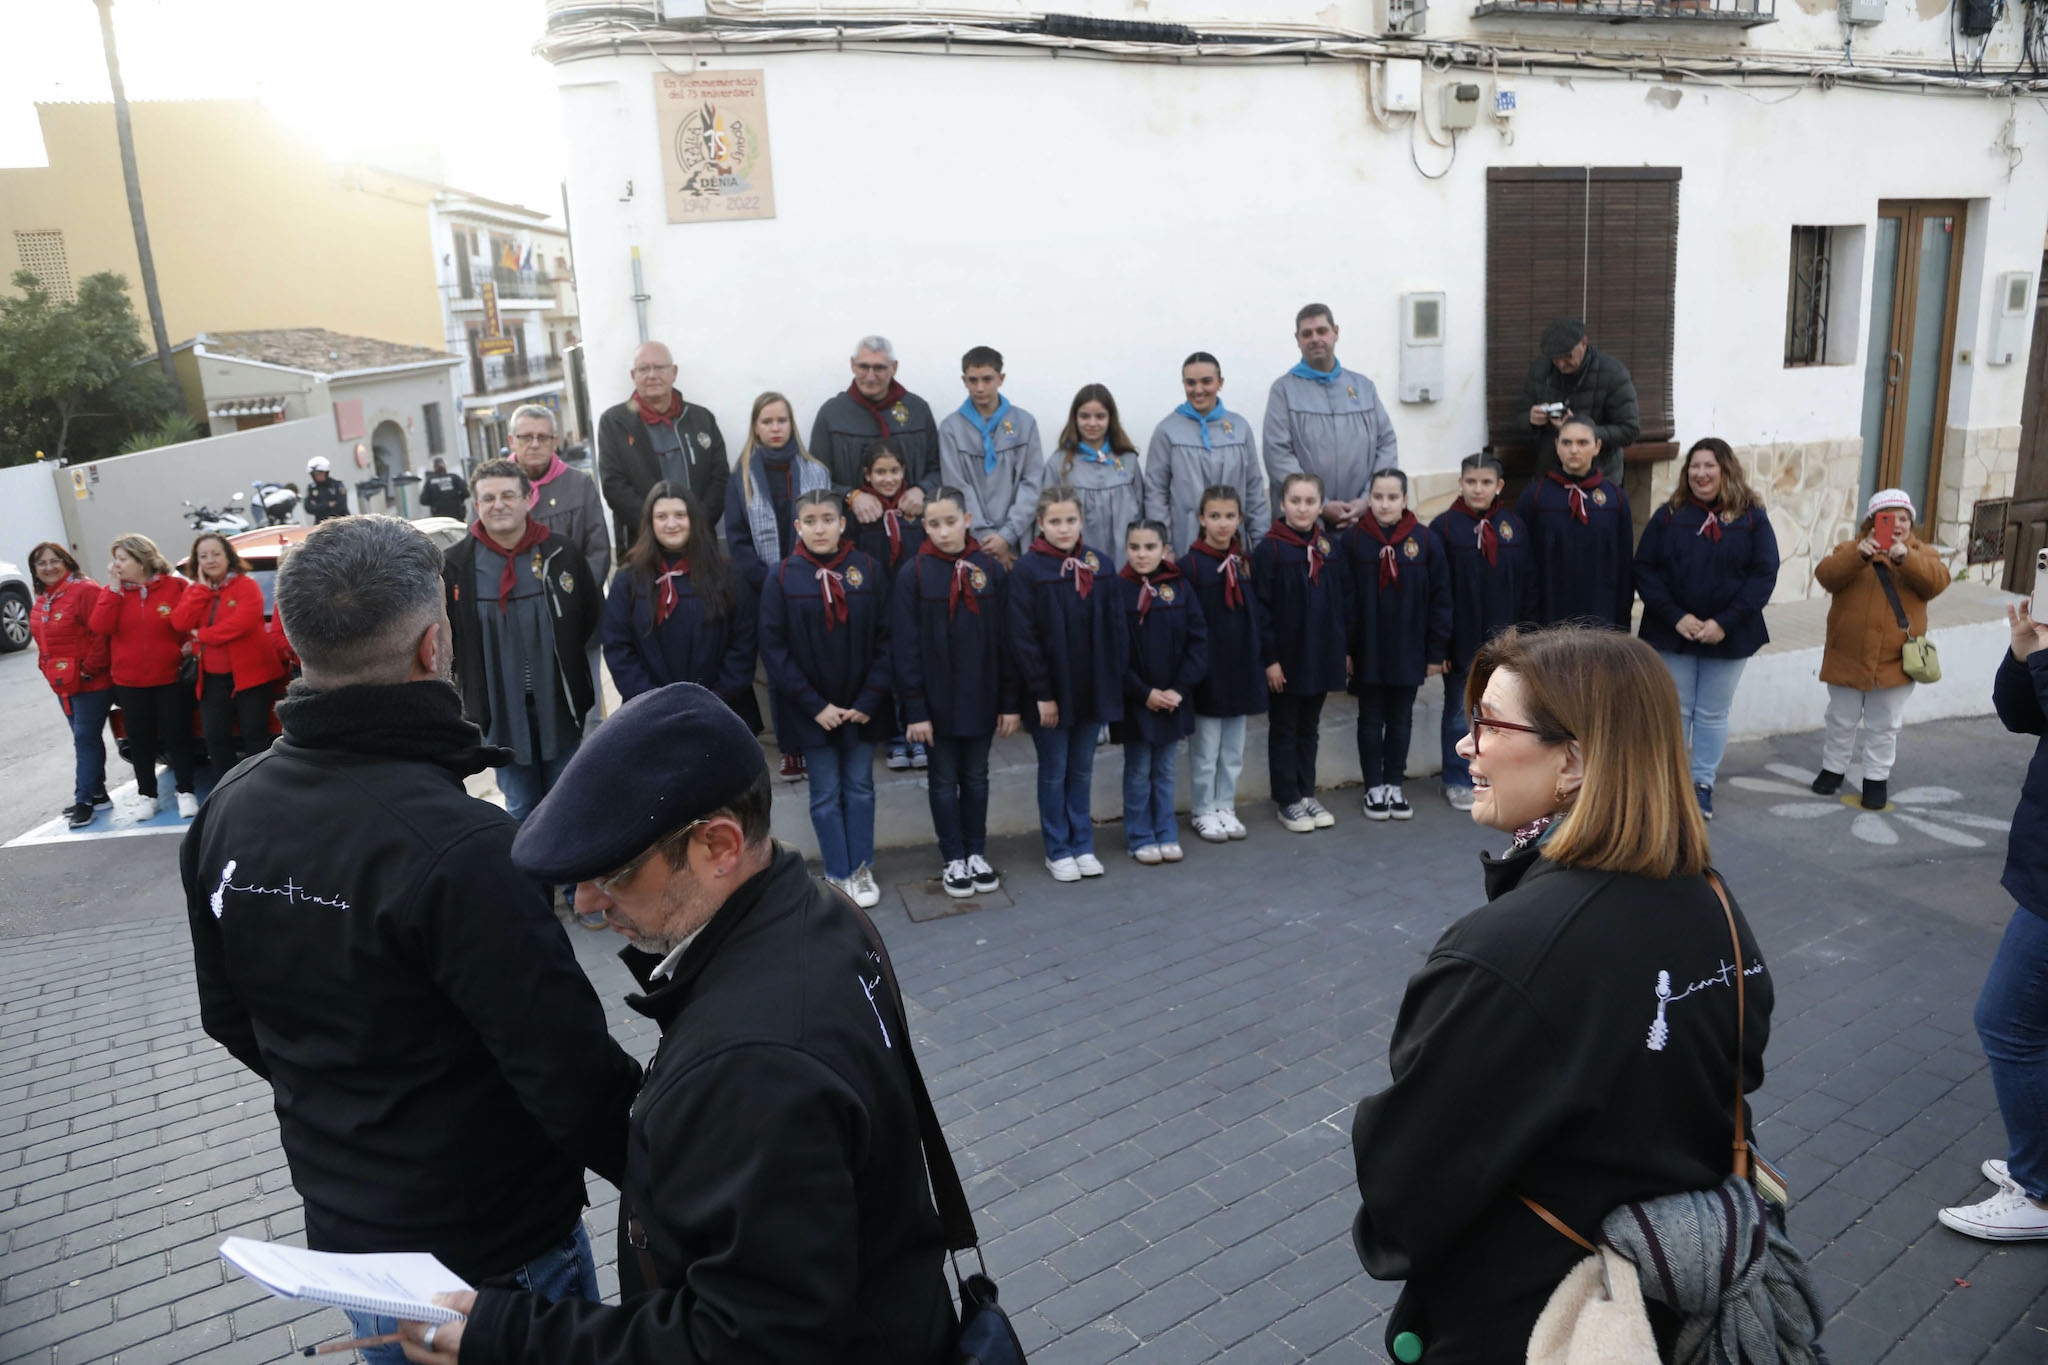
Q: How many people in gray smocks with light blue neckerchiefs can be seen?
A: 4